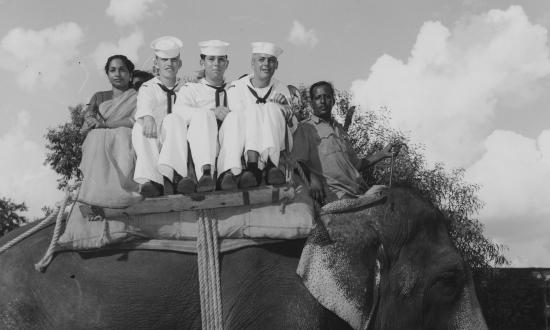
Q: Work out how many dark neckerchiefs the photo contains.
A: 3